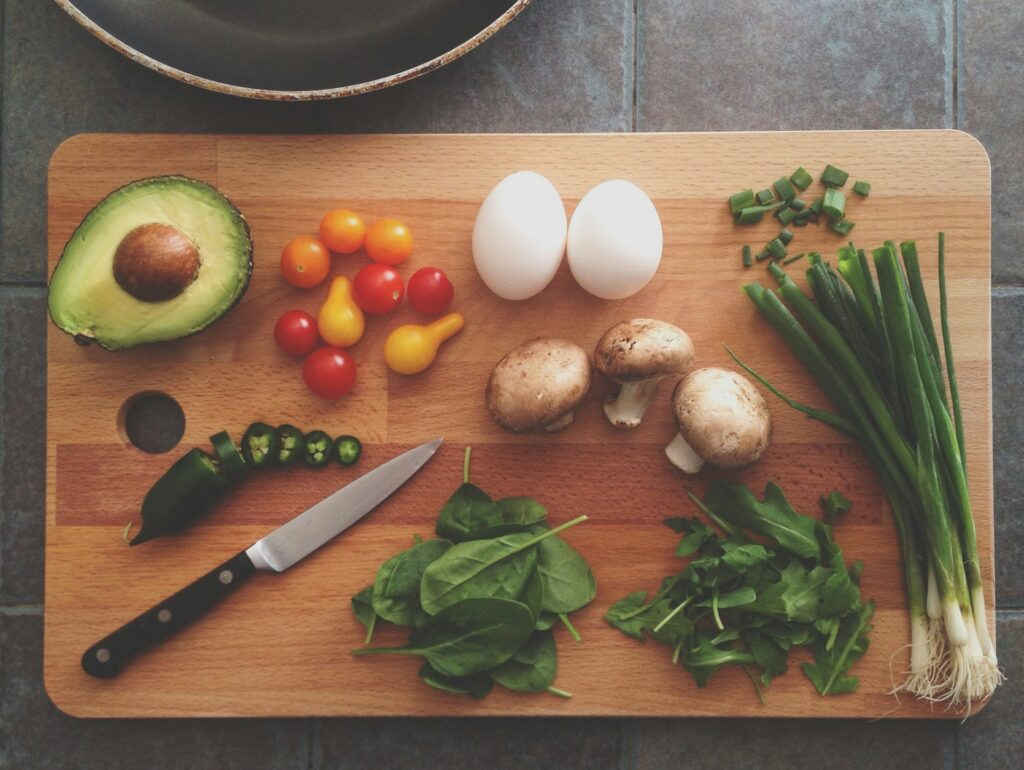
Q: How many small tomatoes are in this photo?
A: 9